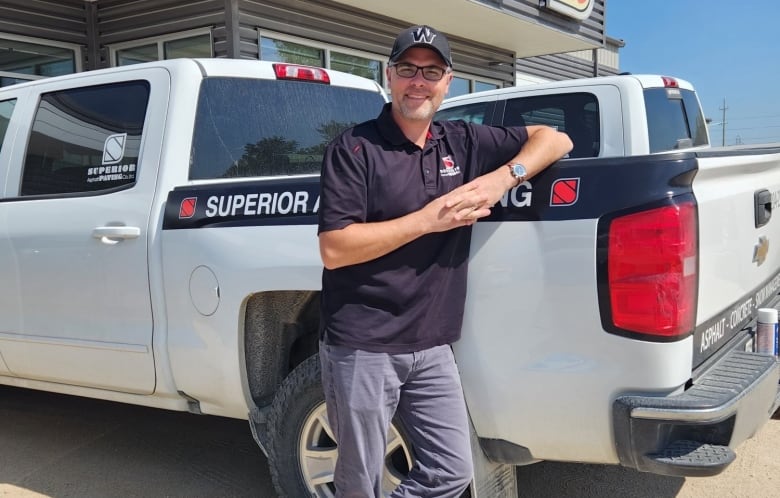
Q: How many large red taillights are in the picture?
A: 1